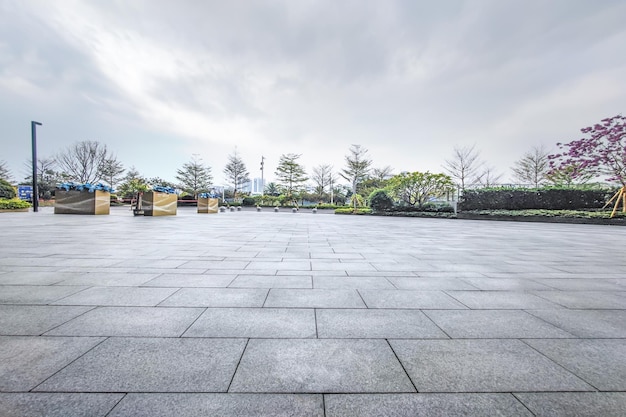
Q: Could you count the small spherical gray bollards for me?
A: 7